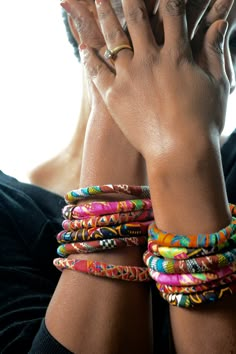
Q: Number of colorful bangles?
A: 12